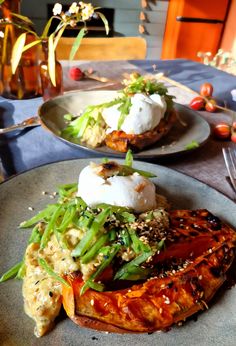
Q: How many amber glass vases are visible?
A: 2